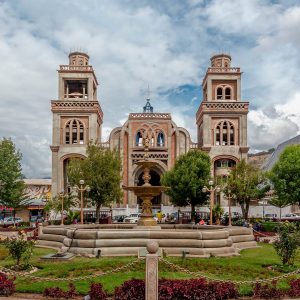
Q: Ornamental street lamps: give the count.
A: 4